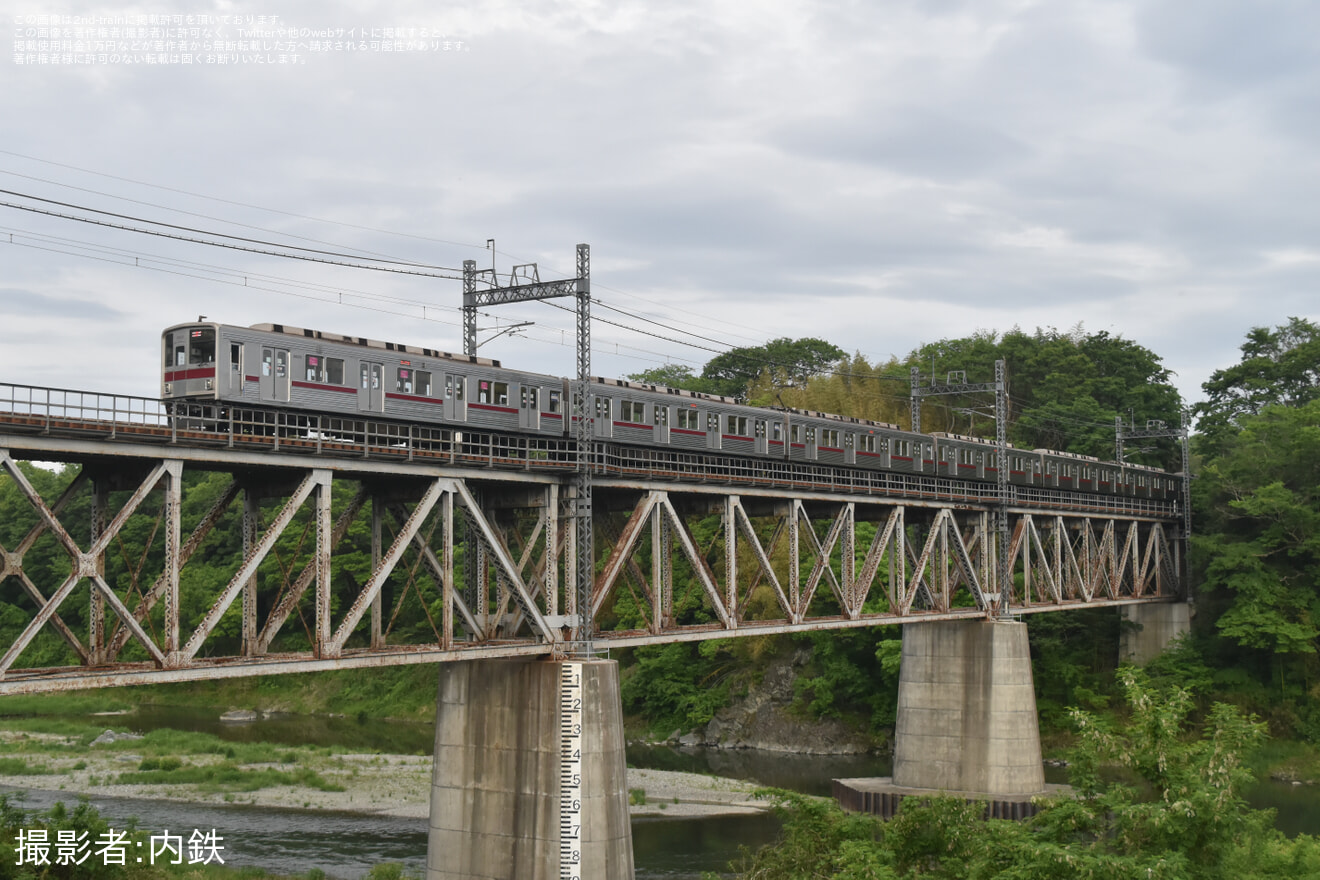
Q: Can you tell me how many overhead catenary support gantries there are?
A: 3